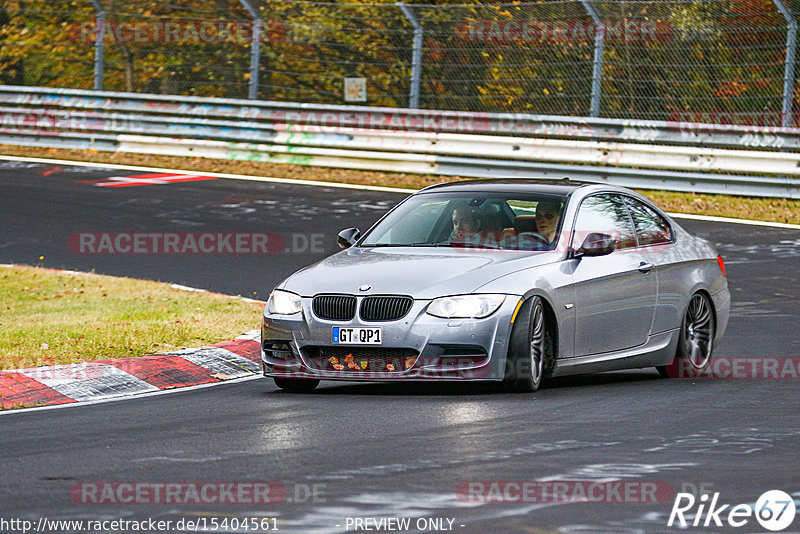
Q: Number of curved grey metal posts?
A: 5